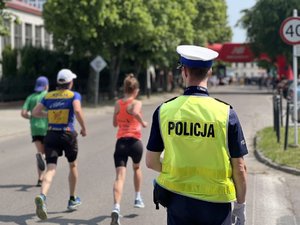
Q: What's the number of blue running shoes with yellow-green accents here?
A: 2